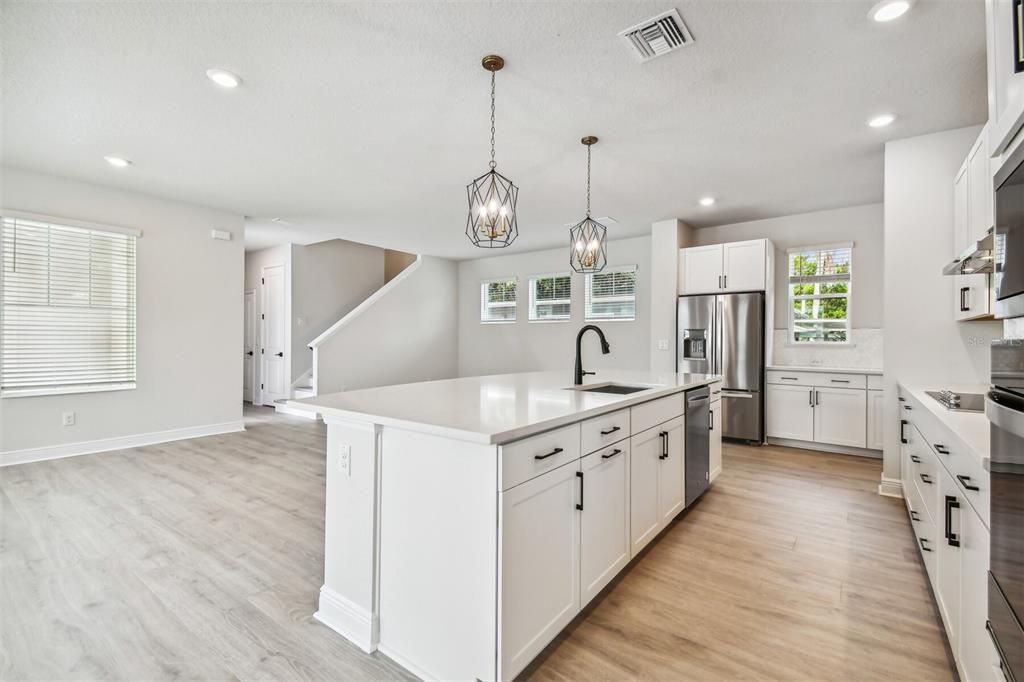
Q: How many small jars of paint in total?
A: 0